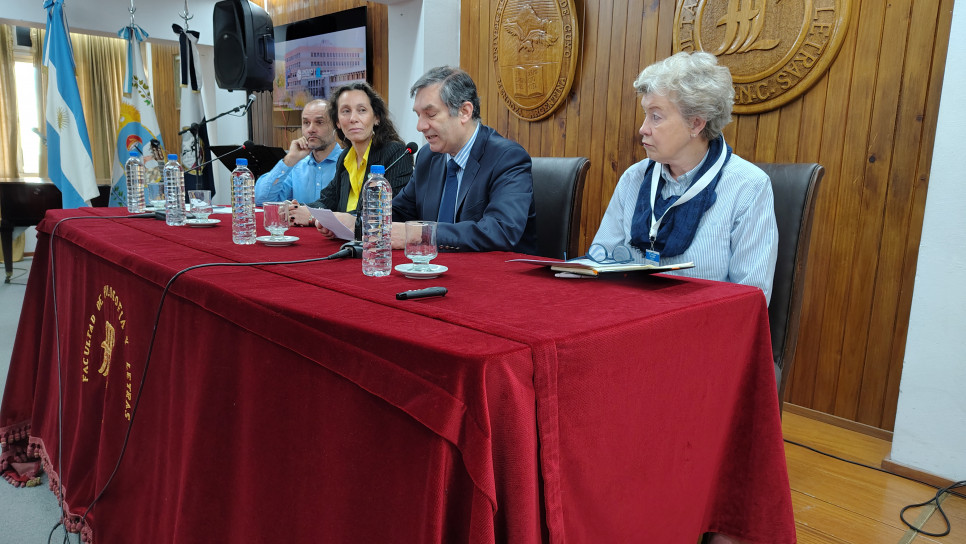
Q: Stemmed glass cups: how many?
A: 4